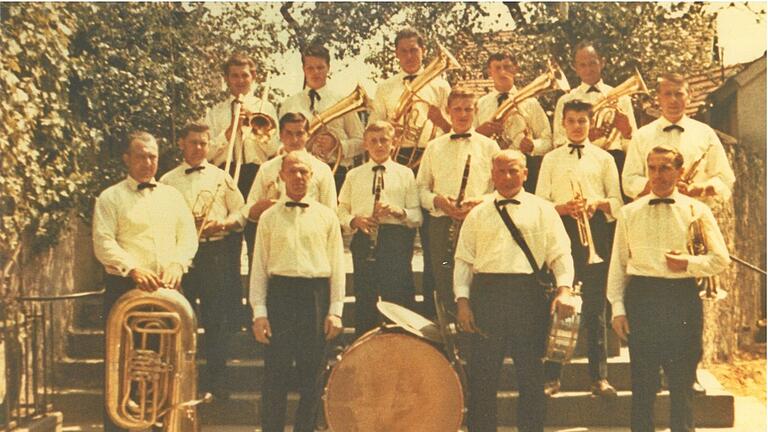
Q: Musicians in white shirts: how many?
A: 15